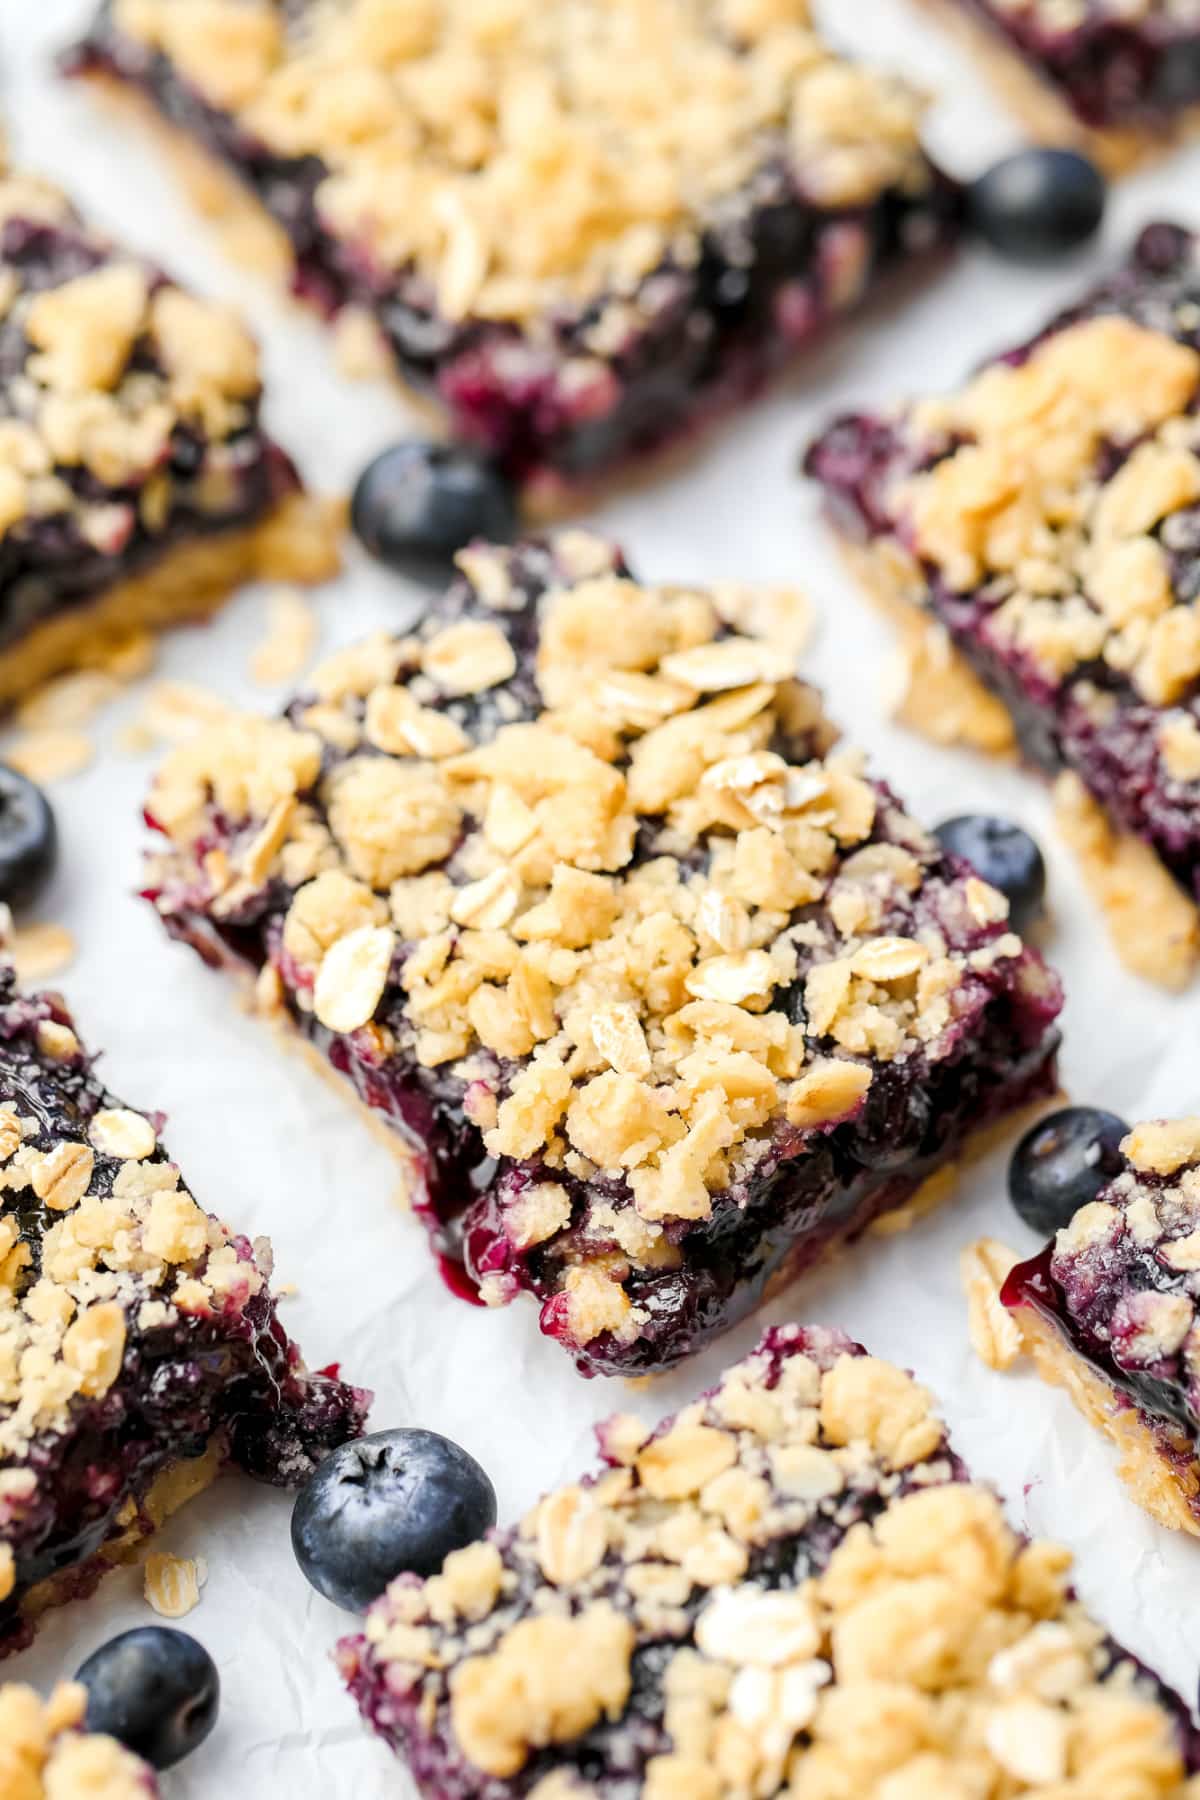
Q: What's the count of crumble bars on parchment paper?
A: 9